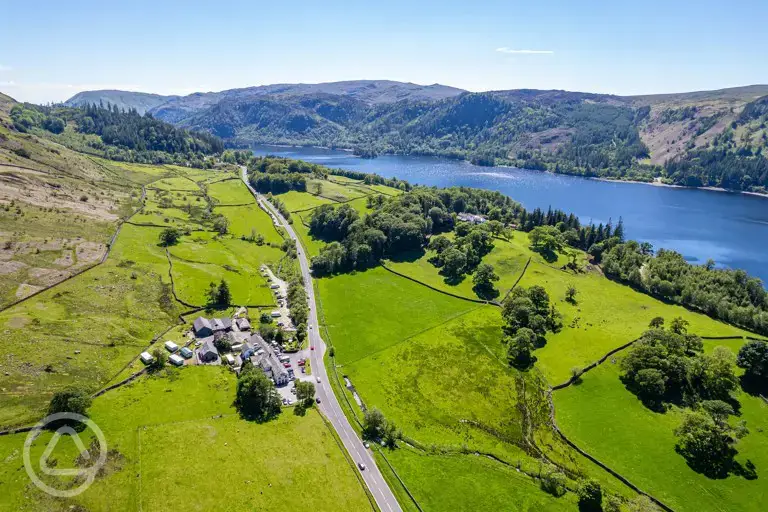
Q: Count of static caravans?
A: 4